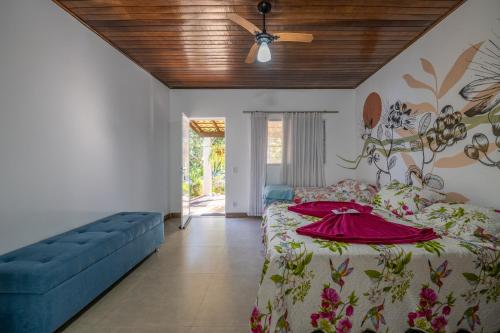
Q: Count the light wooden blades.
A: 3